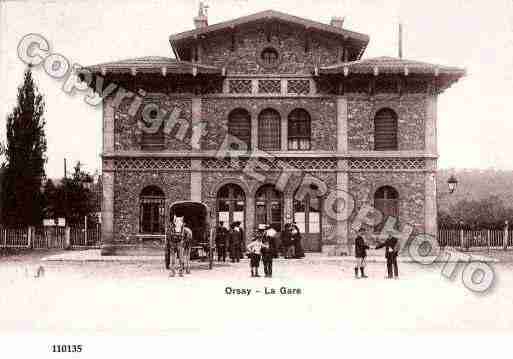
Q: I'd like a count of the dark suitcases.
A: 0